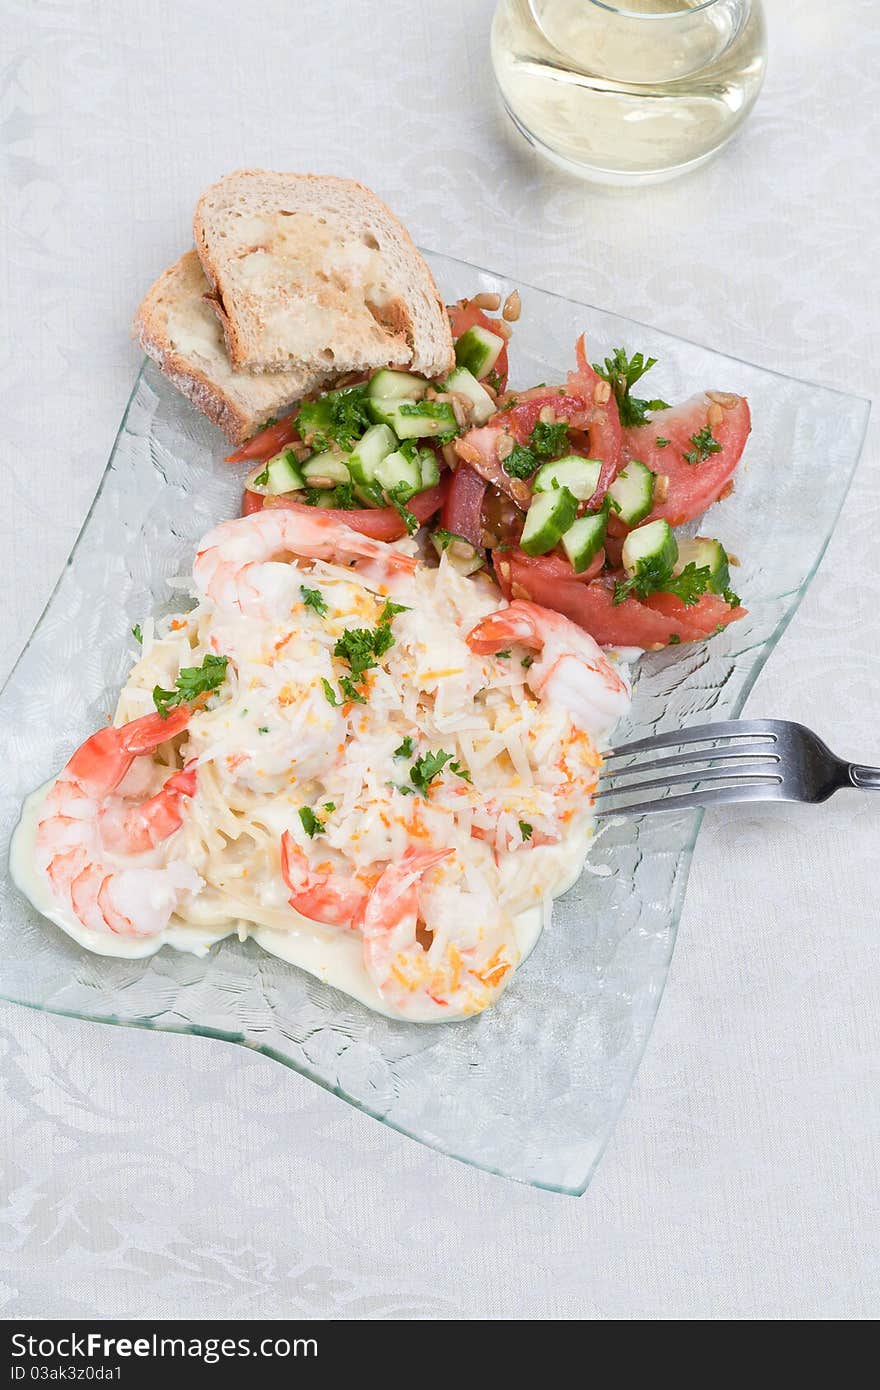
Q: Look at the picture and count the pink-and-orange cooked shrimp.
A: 6